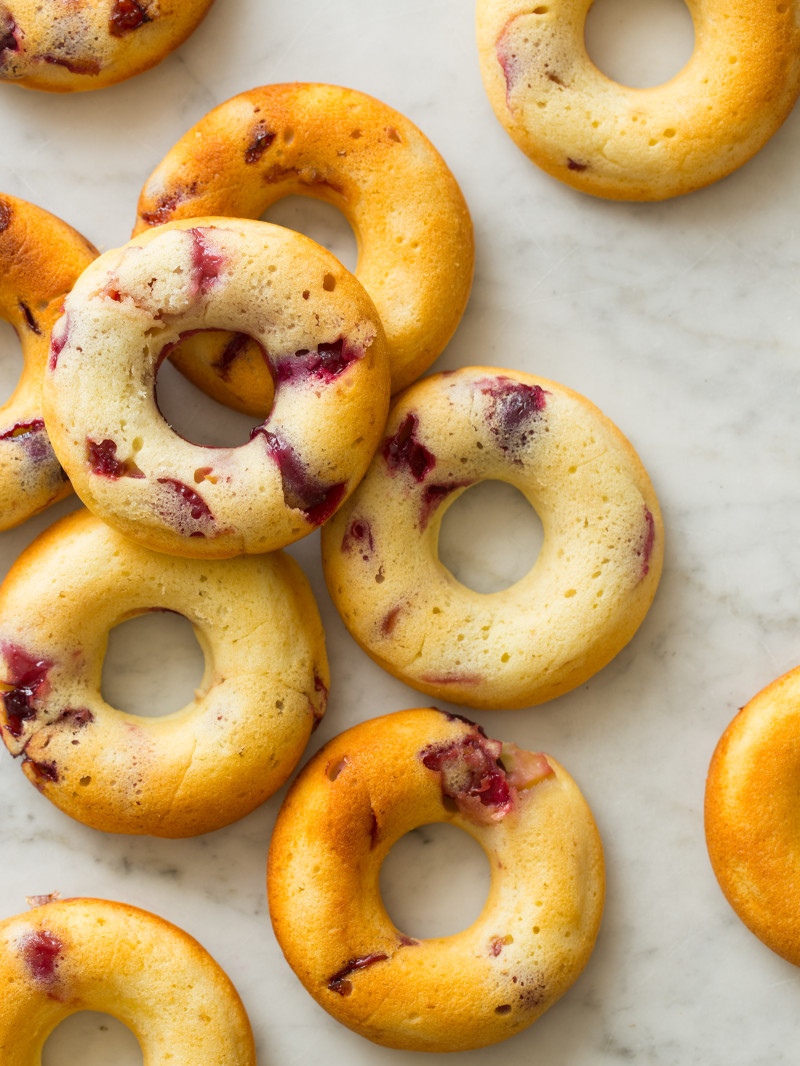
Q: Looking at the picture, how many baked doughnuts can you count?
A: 10